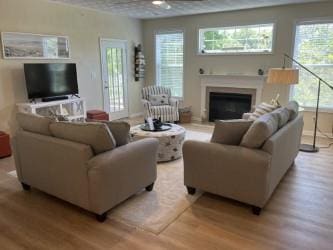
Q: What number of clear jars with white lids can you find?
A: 0